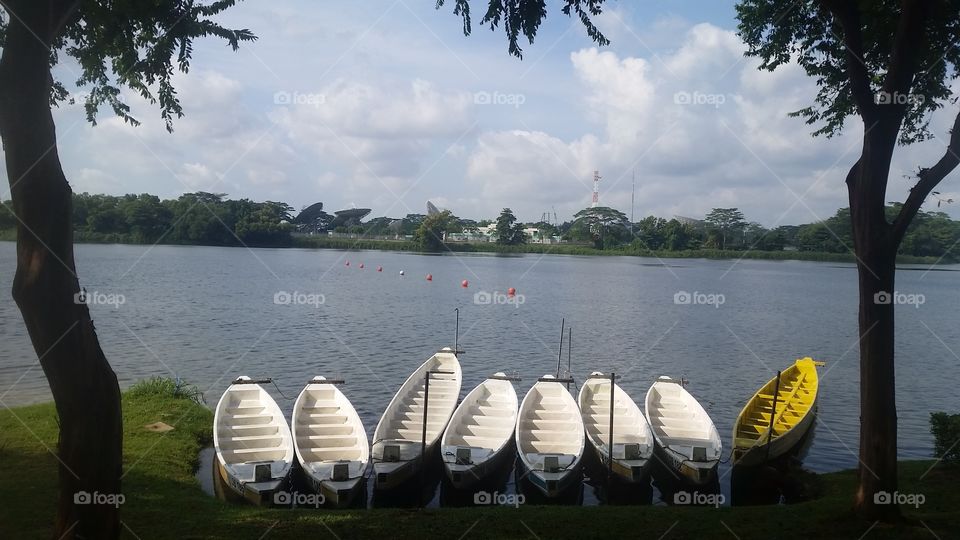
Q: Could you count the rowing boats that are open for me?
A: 8